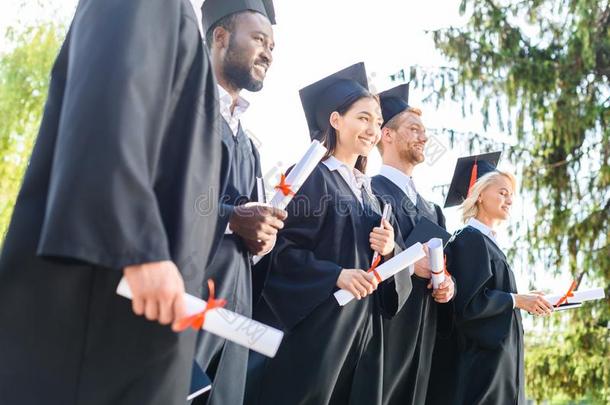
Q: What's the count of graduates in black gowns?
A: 5